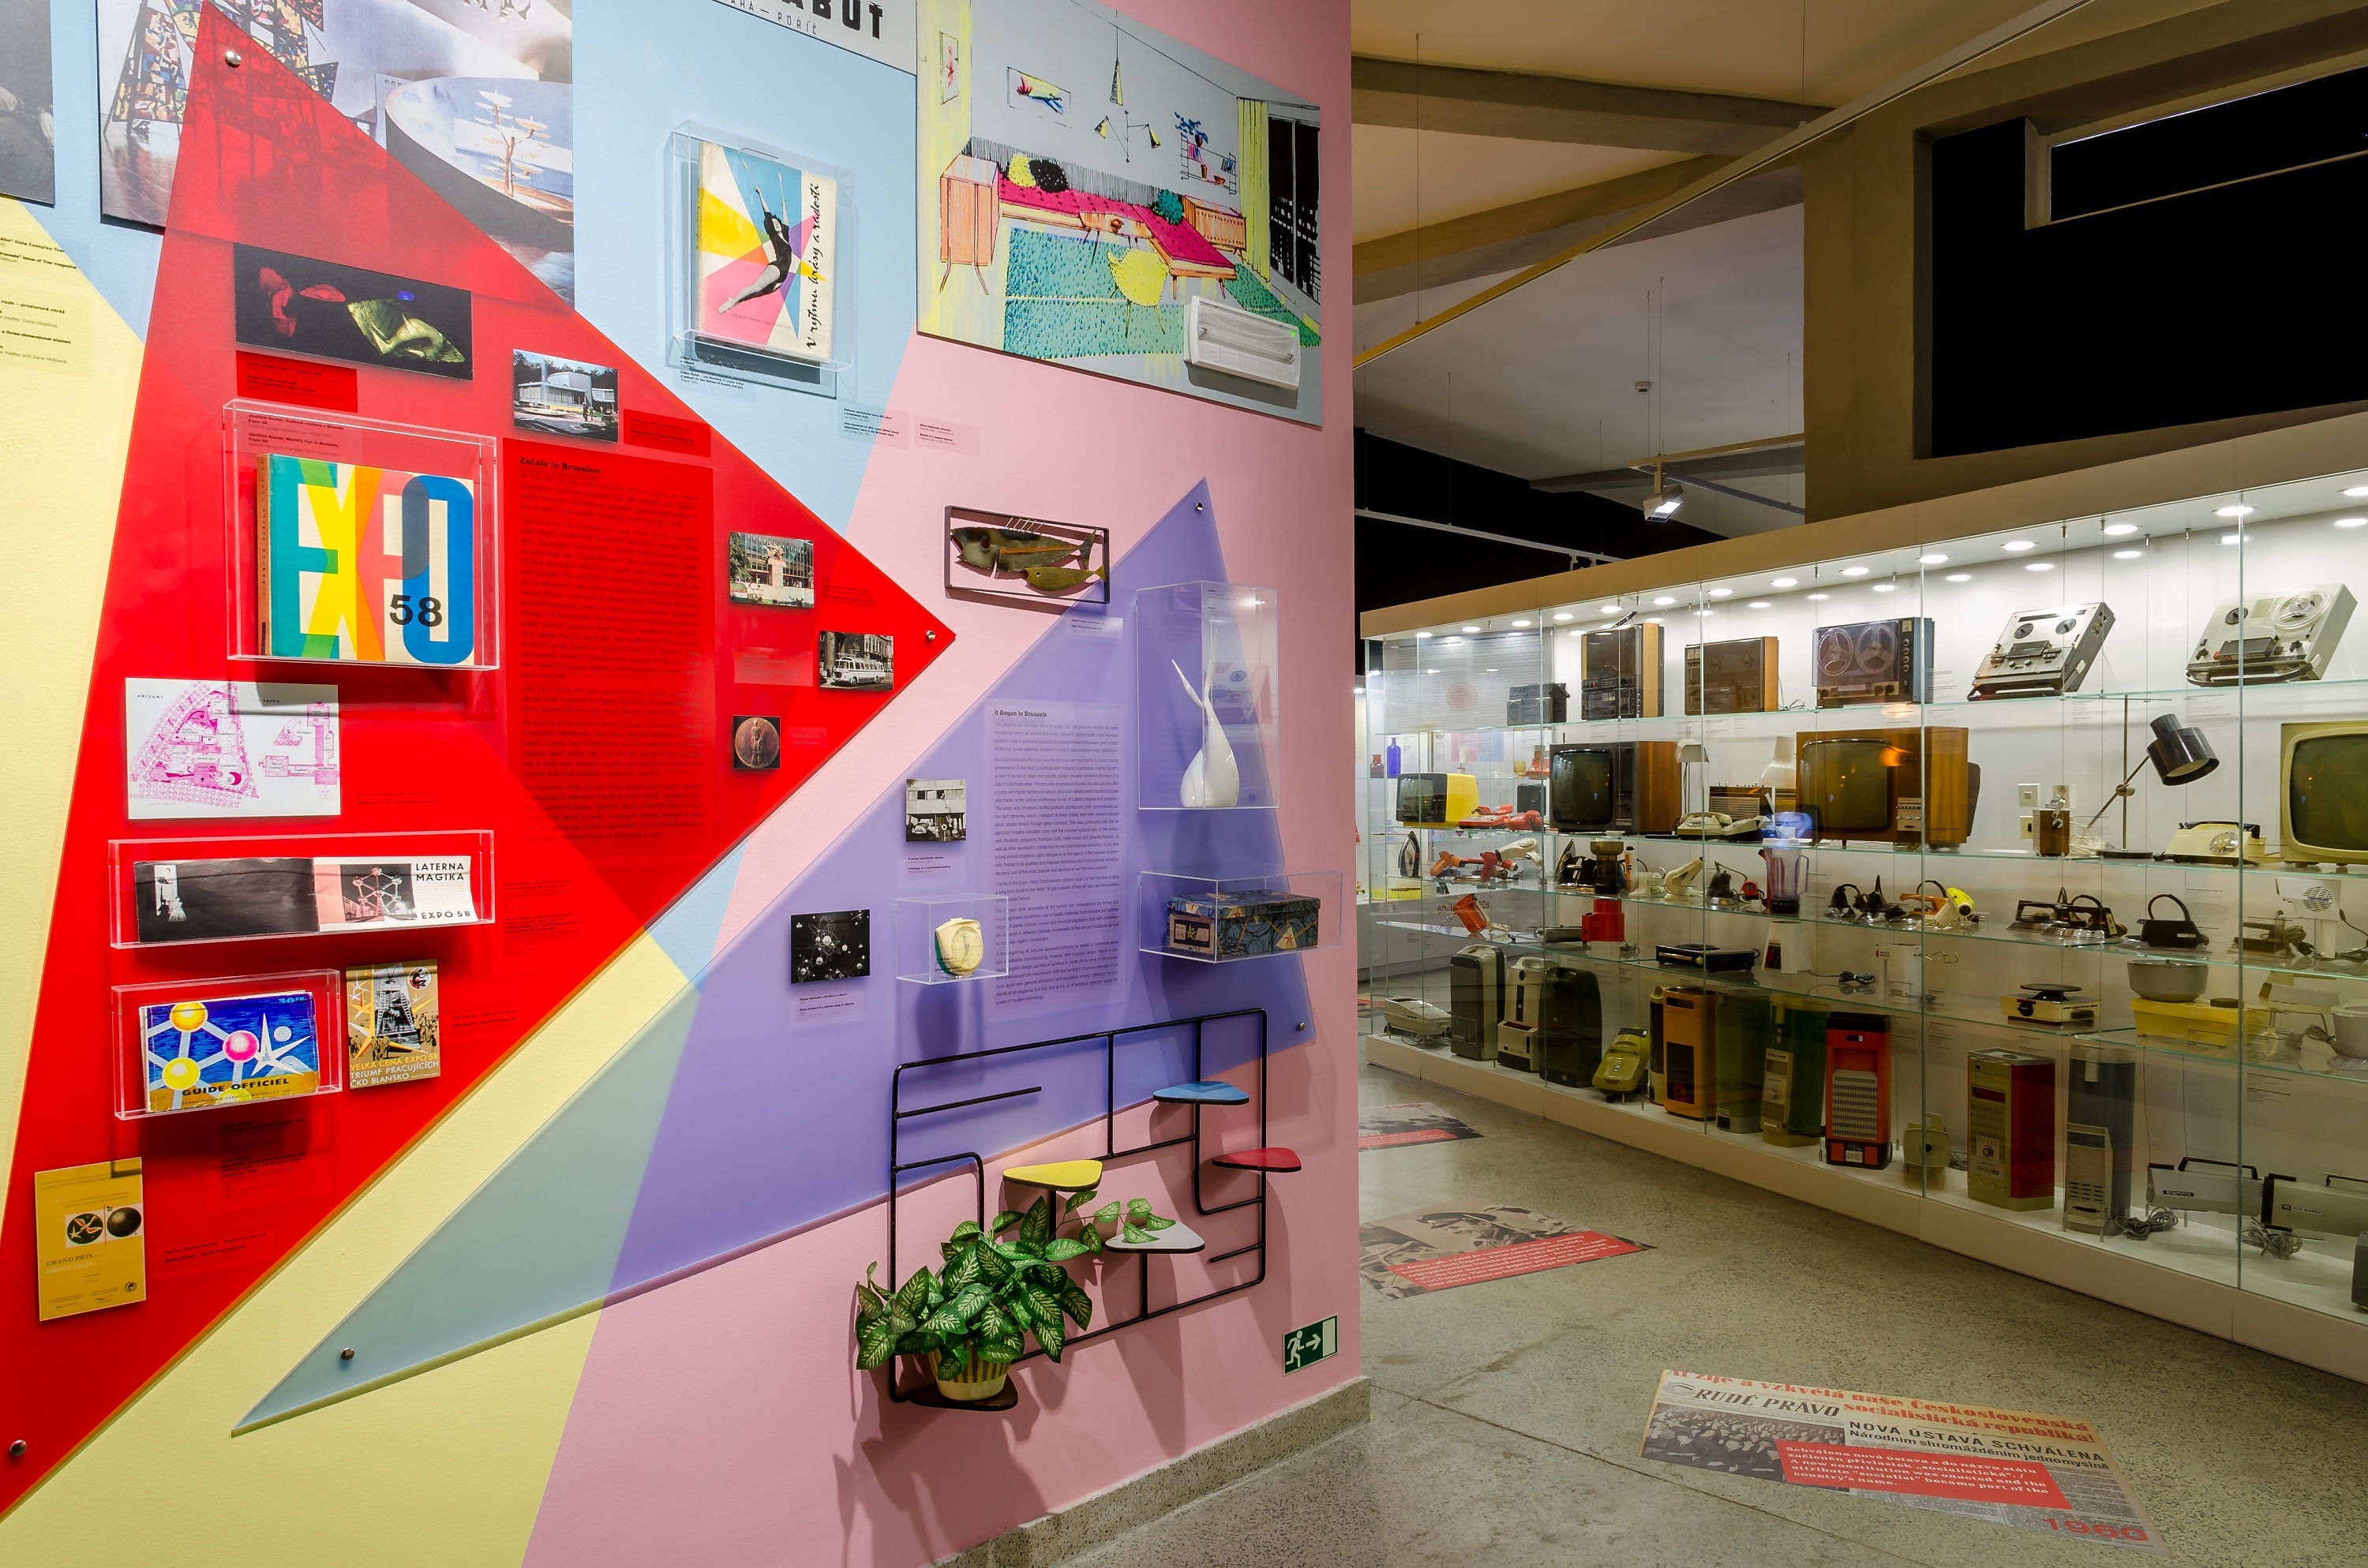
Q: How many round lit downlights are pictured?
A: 14